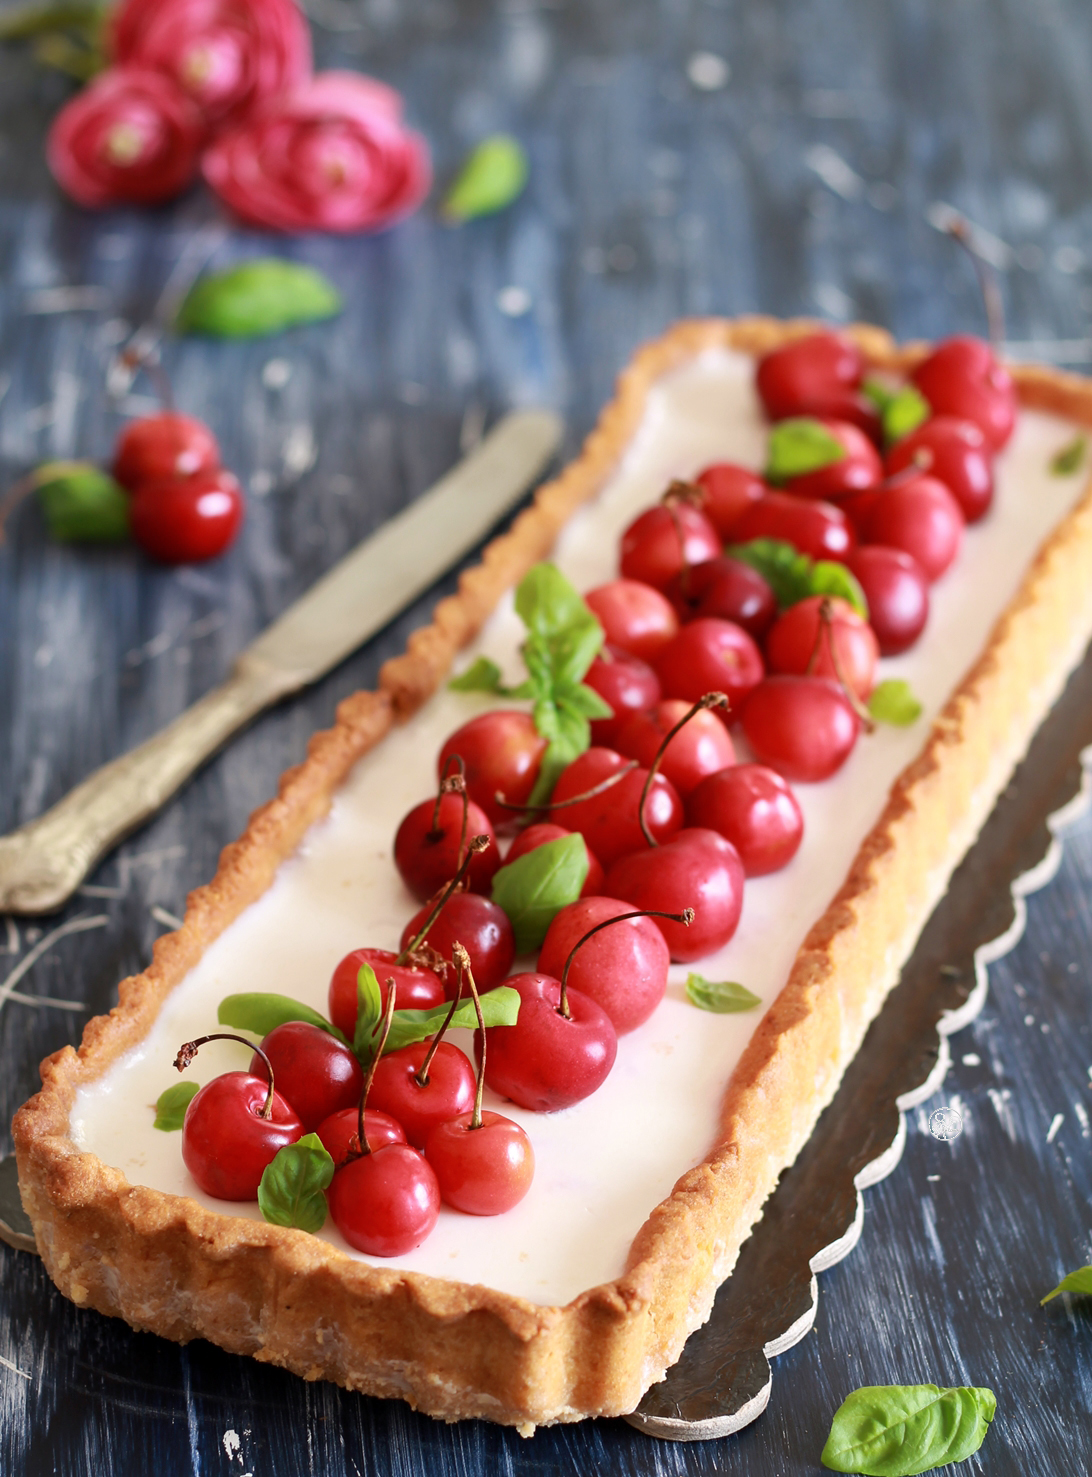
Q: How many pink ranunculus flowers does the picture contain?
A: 3